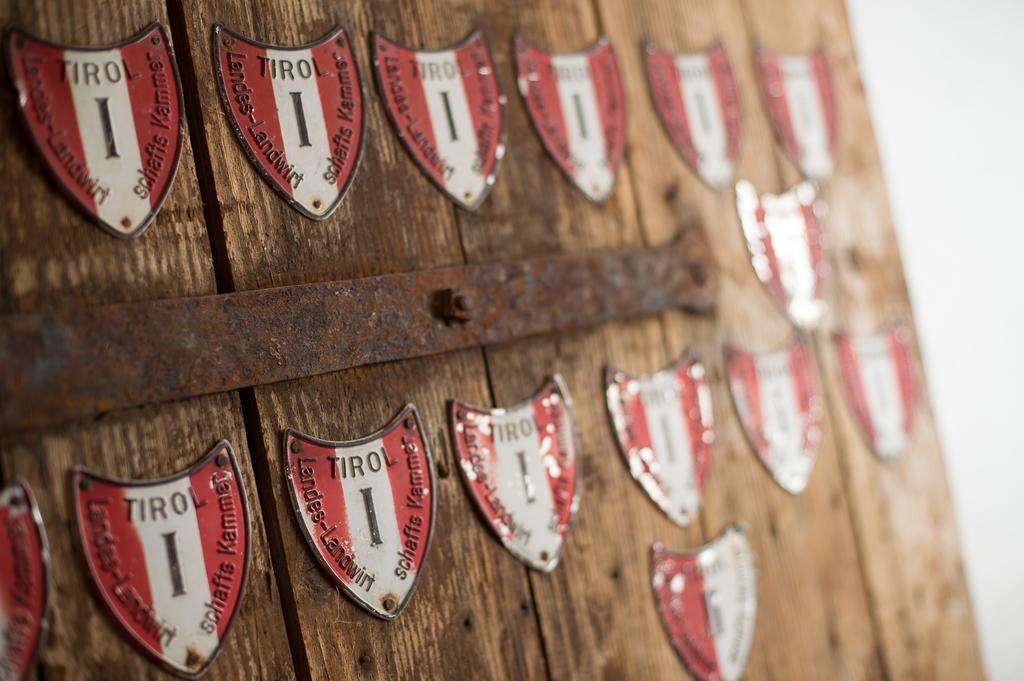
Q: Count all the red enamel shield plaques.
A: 15